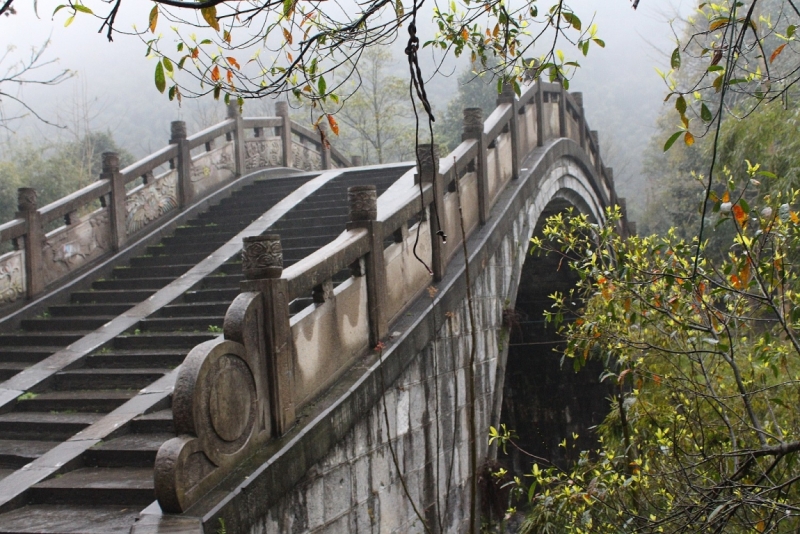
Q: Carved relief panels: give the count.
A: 6